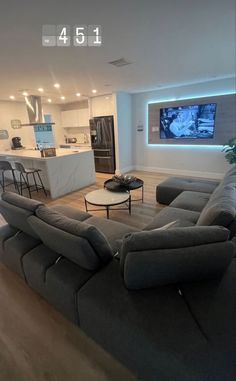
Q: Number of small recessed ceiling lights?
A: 8